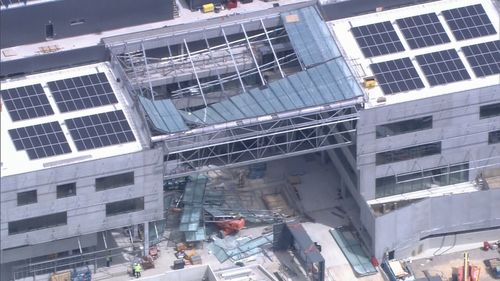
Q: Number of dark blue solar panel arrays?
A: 10